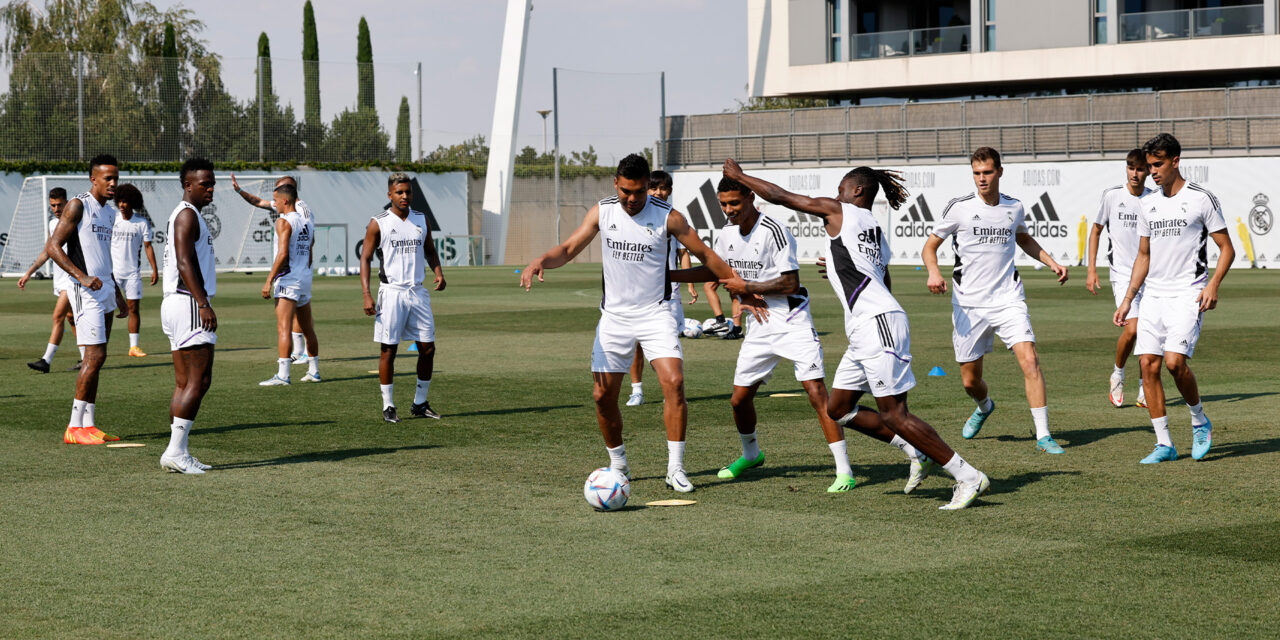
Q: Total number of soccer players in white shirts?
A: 14